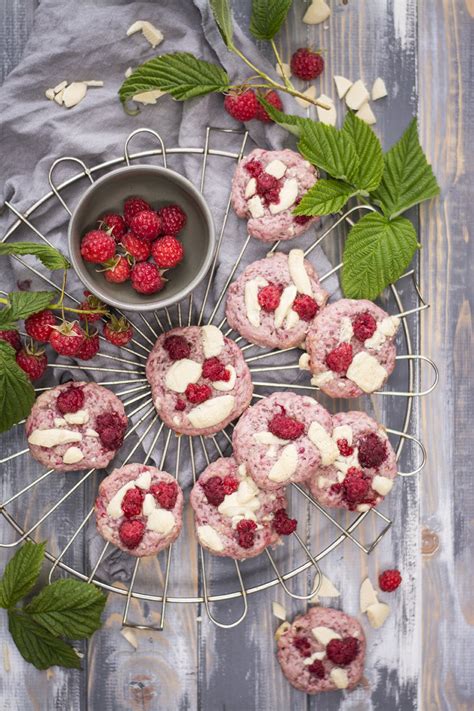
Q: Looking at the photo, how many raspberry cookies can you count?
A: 10